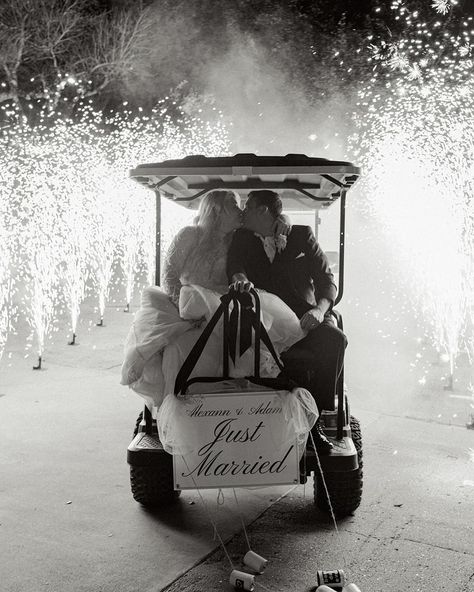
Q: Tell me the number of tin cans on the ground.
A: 5